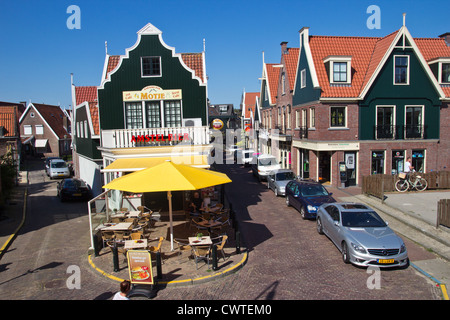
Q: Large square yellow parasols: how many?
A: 1